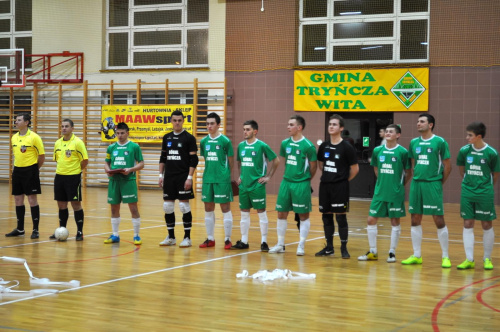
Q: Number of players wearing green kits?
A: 7